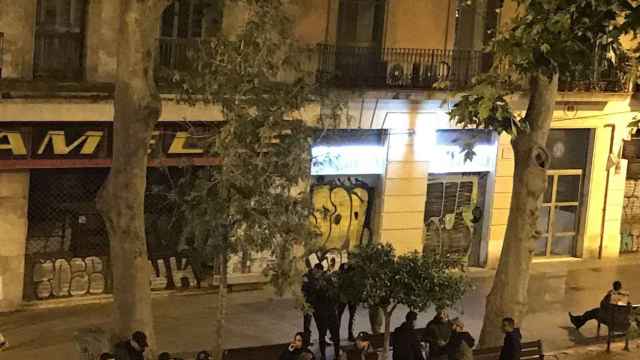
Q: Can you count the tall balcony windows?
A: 4